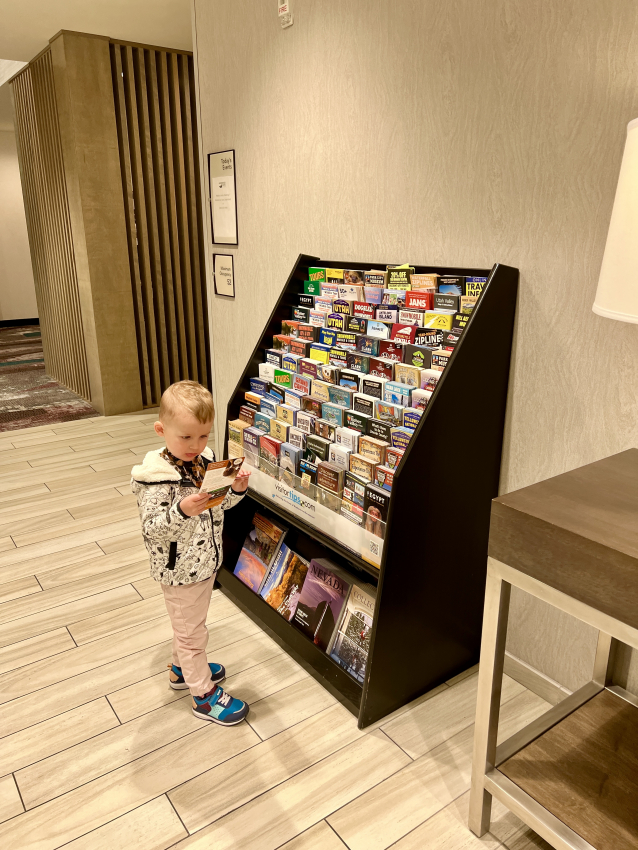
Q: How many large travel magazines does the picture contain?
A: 4